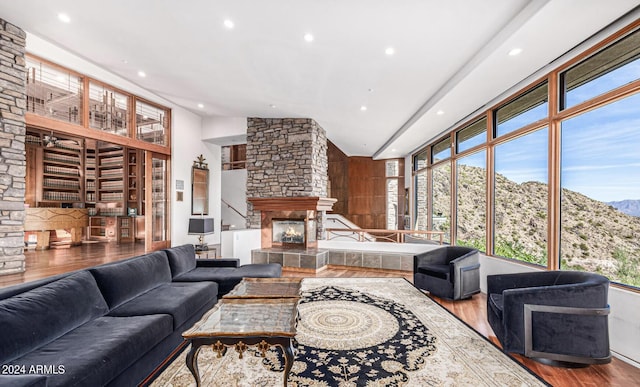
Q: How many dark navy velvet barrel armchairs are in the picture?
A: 2